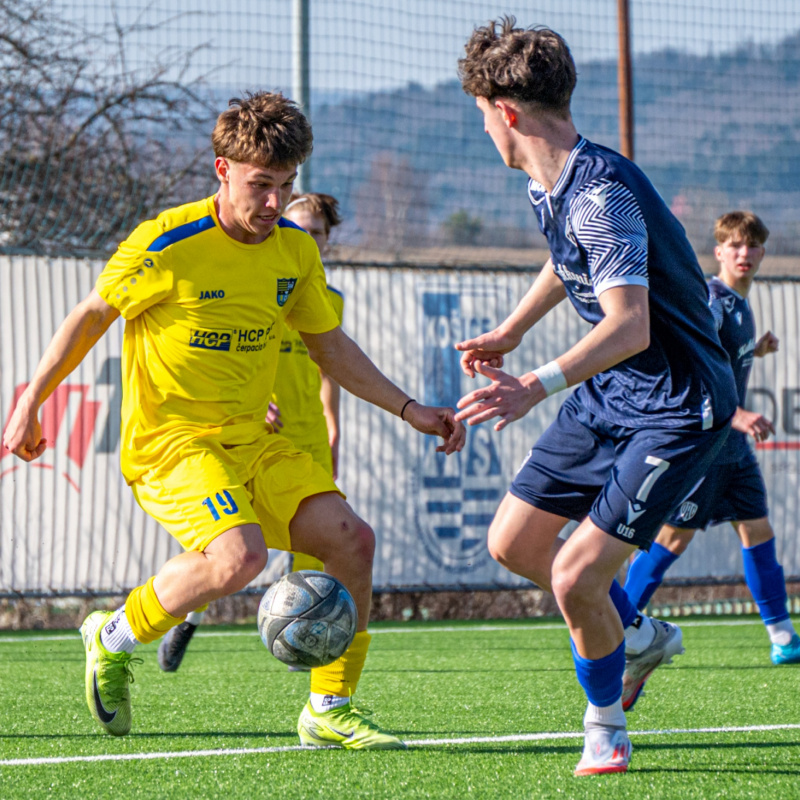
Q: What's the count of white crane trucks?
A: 0